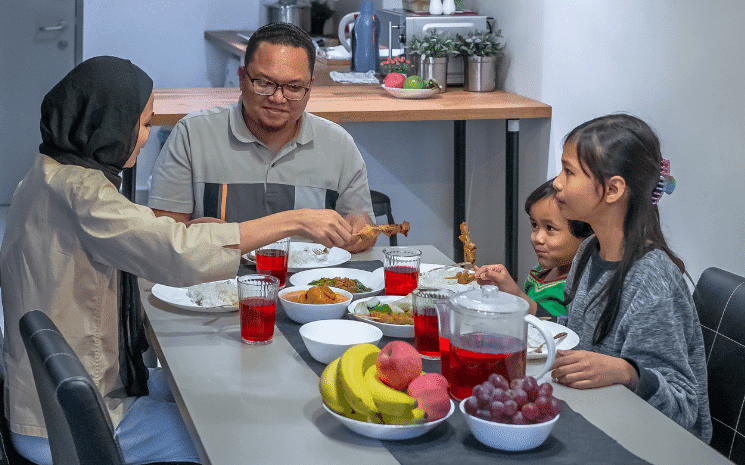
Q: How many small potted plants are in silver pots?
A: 2